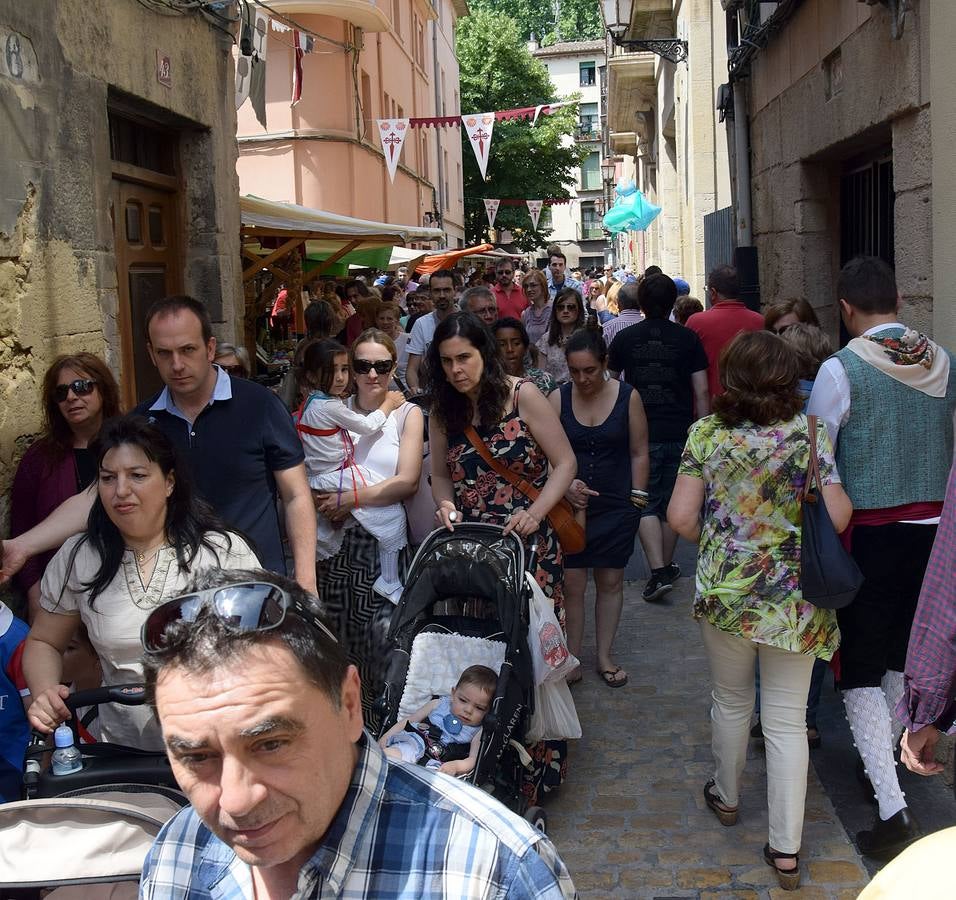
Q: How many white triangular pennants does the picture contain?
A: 4